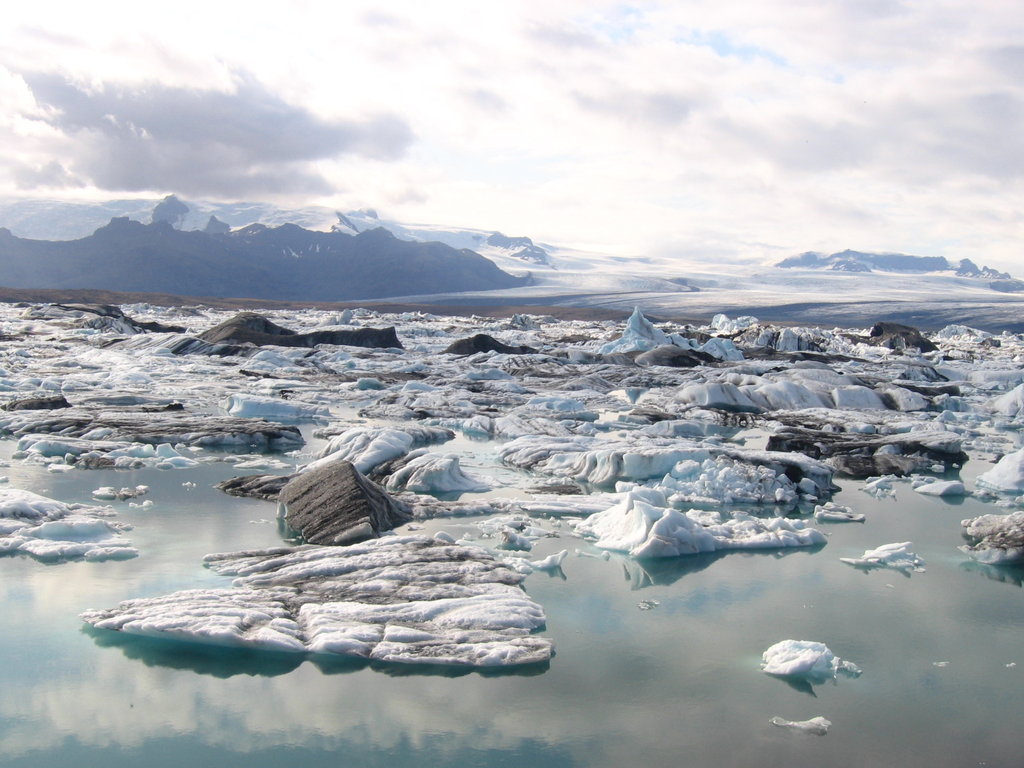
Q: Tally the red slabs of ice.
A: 0